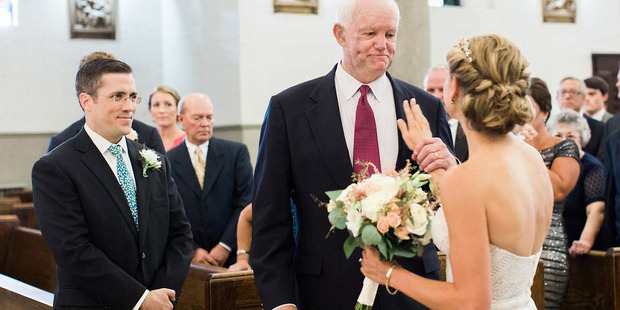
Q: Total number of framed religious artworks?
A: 3